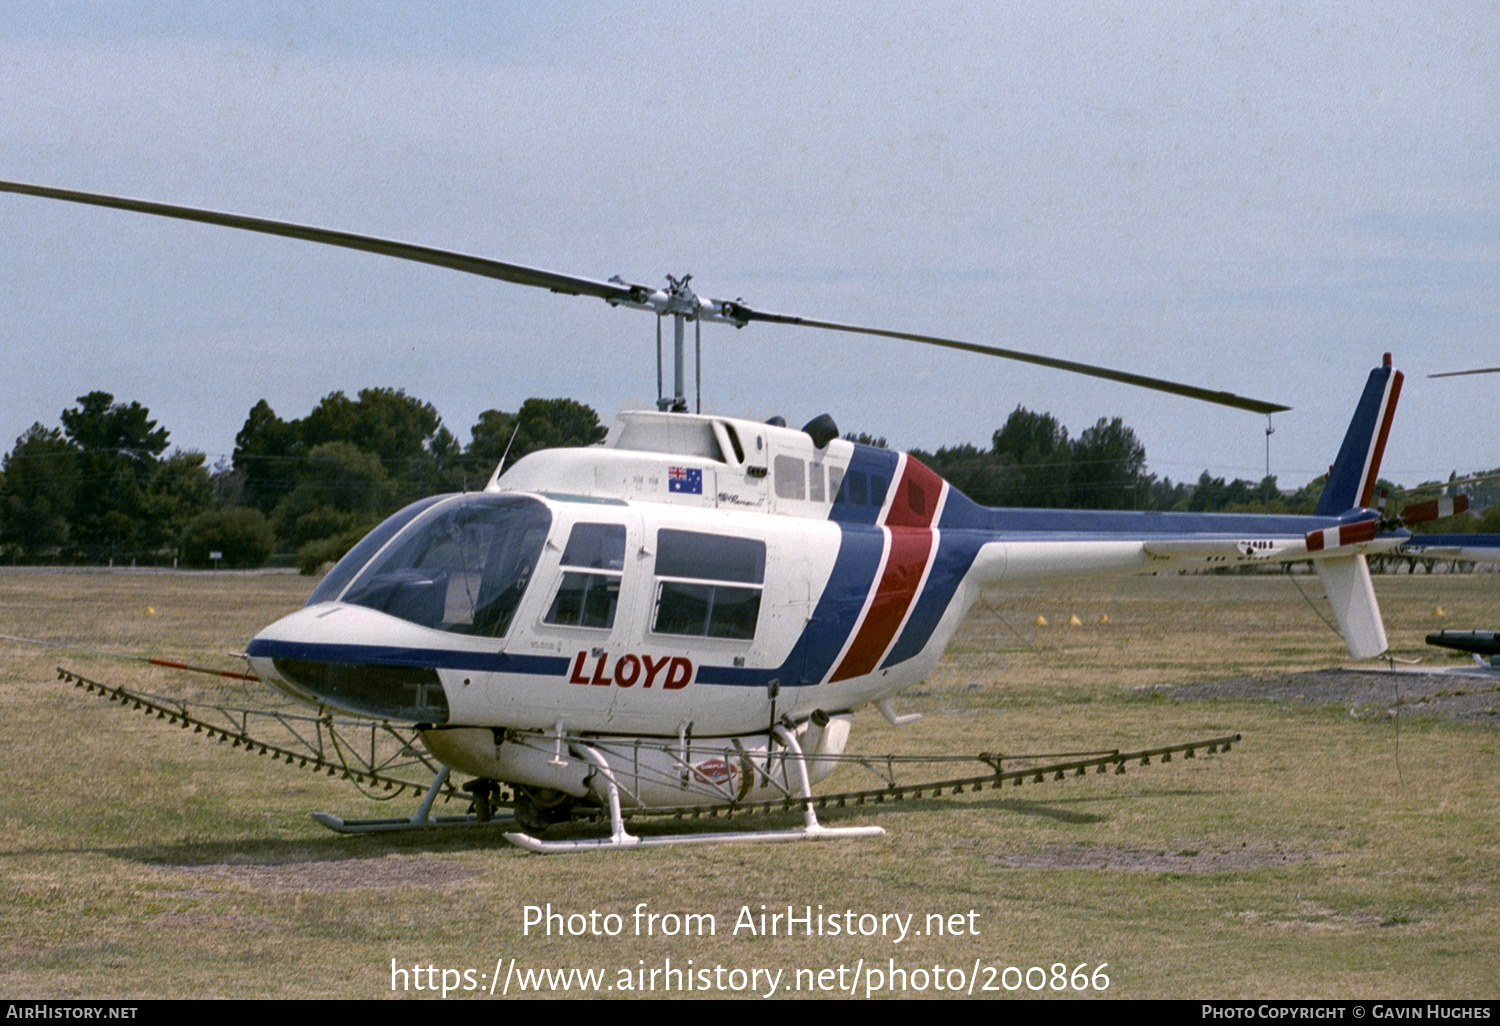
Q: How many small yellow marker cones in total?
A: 5